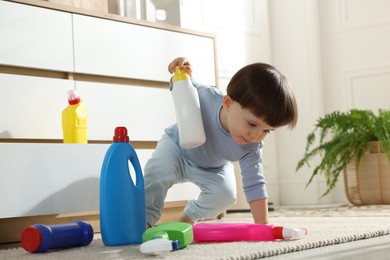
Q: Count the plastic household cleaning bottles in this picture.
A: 6